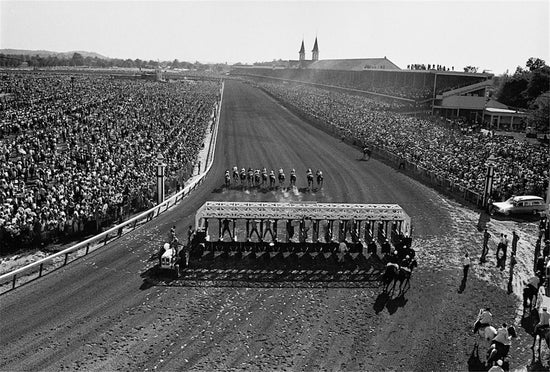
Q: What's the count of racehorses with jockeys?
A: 11